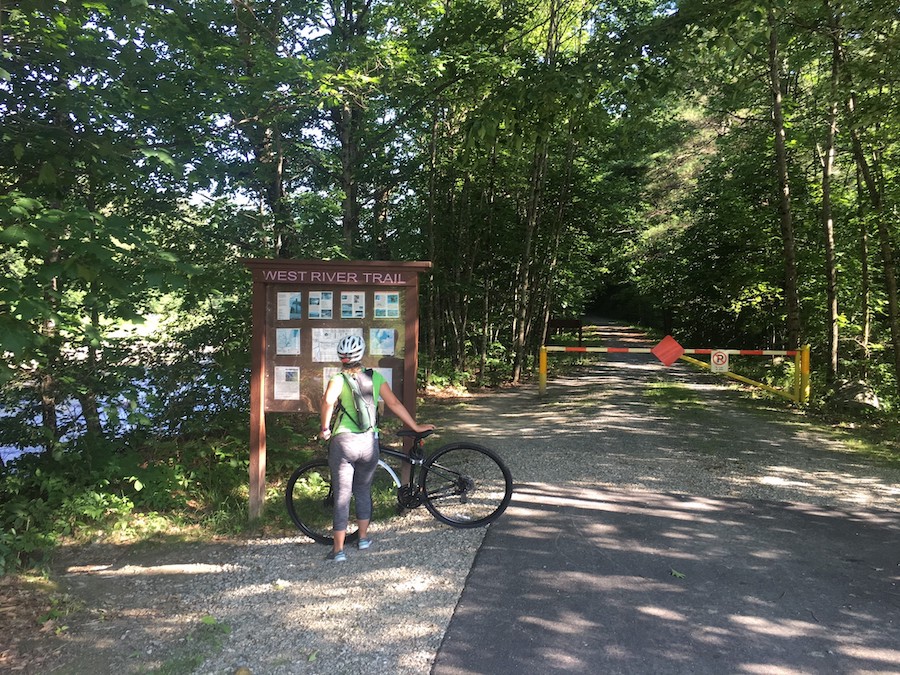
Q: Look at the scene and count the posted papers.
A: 10